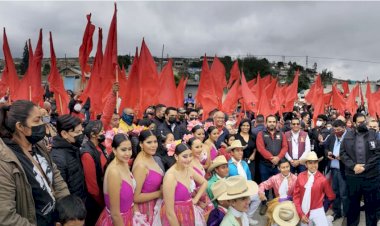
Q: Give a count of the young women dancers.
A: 6